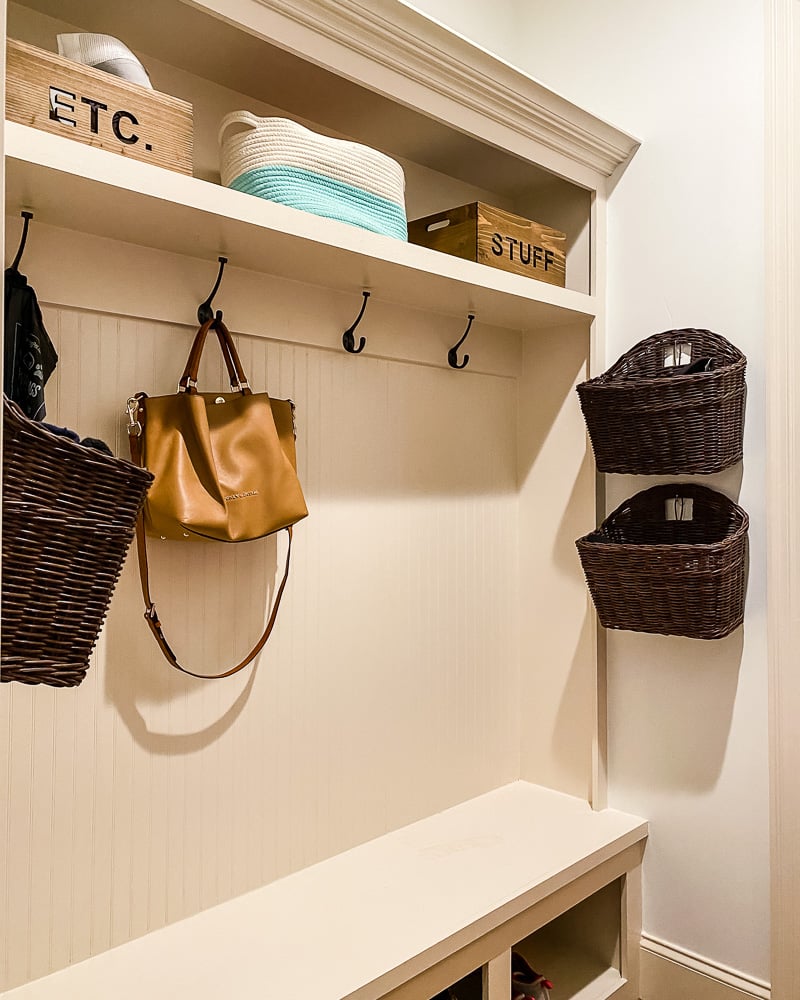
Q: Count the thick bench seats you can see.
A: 1